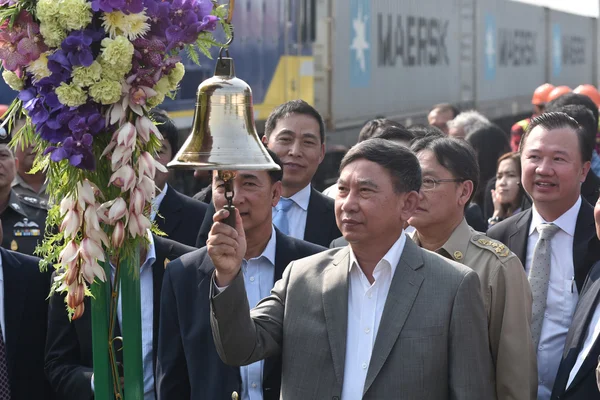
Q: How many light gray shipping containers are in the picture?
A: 3